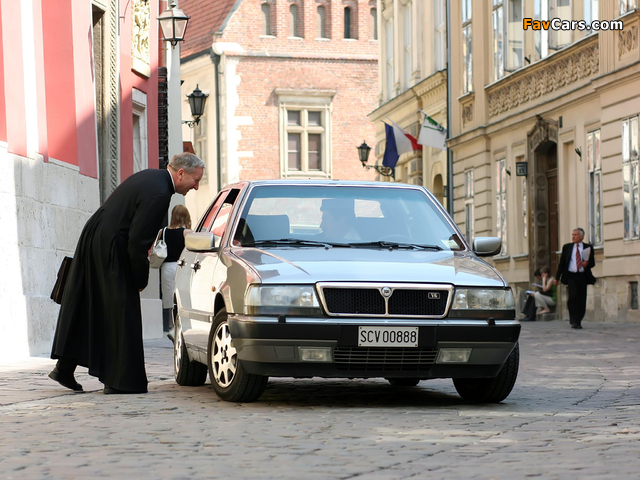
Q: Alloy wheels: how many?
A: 2